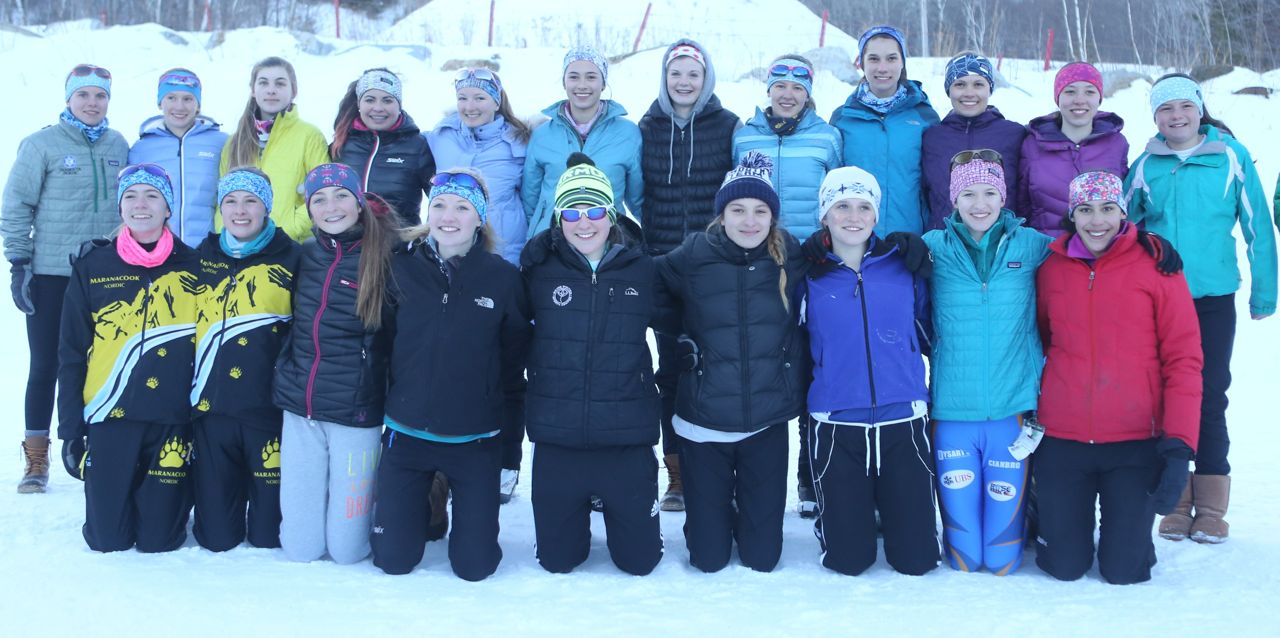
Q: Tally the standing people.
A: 12